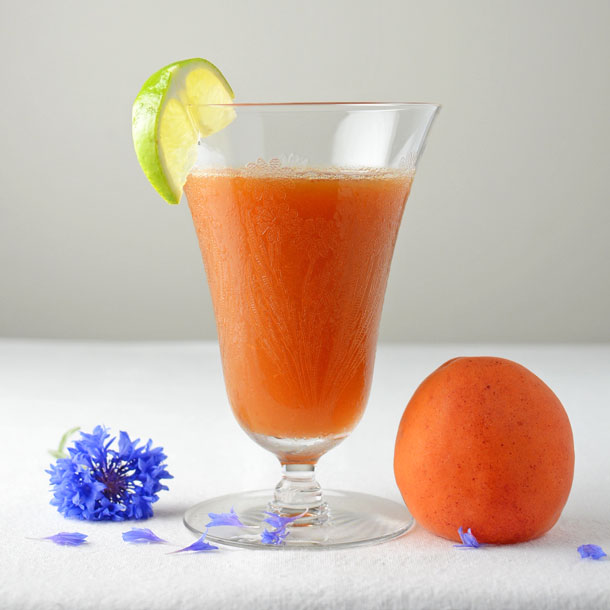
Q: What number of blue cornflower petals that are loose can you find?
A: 8